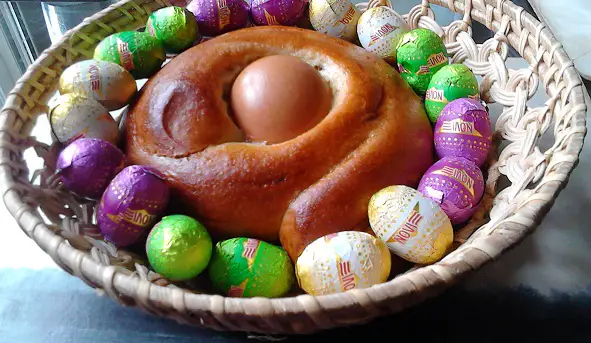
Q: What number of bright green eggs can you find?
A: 6